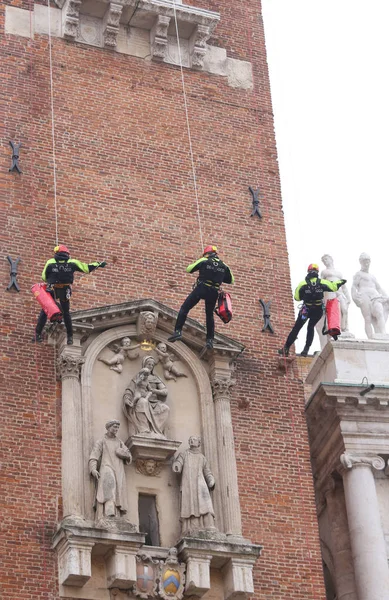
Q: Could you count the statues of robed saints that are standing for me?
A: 2